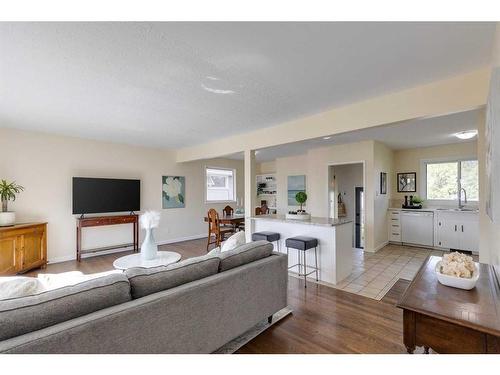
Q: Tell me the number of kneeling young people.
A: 0